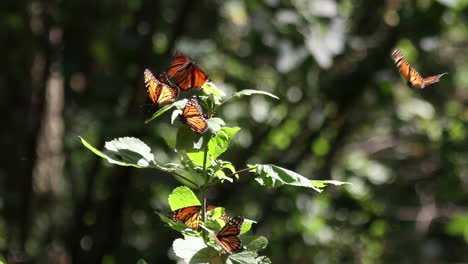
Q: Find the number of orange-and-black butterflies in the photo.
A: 6